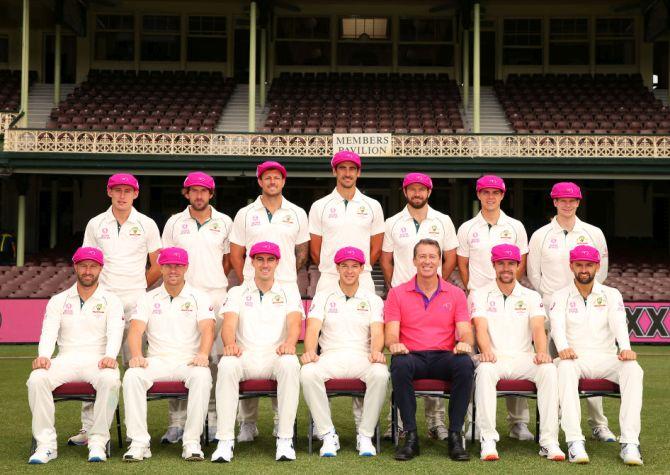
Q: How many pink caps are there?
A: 13